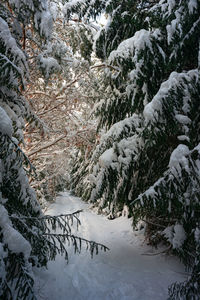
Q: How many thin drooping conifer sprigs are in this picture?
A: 2